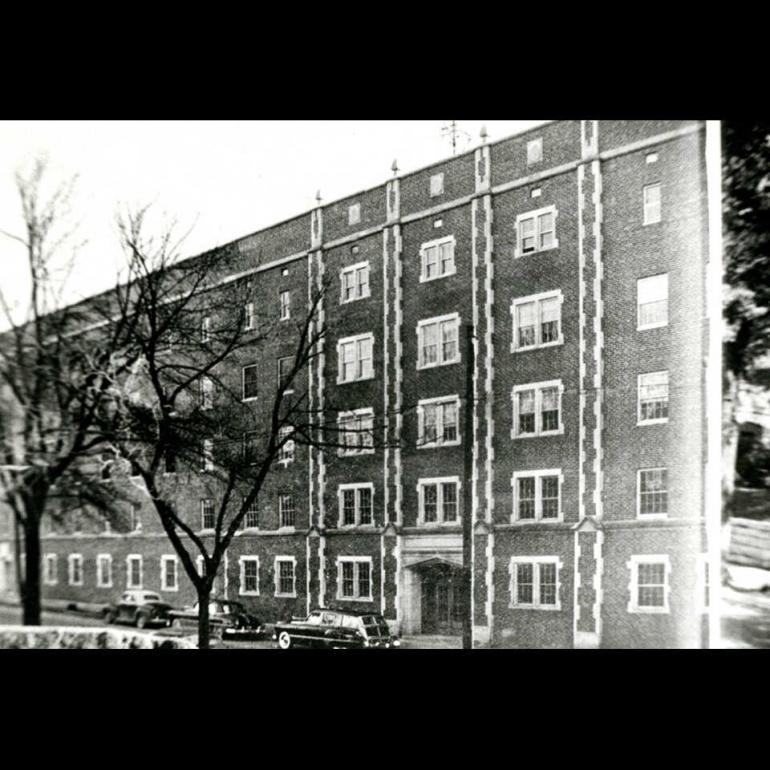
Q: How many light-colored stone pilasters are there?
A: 4